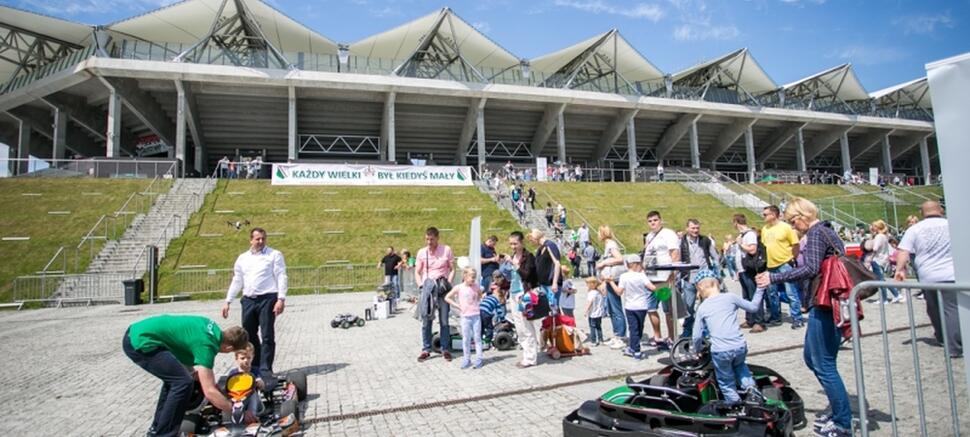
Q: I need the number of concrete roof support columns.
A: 15